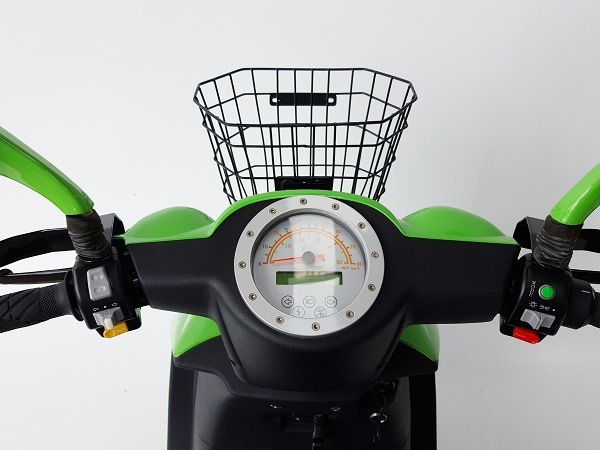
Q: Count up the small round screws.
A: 12